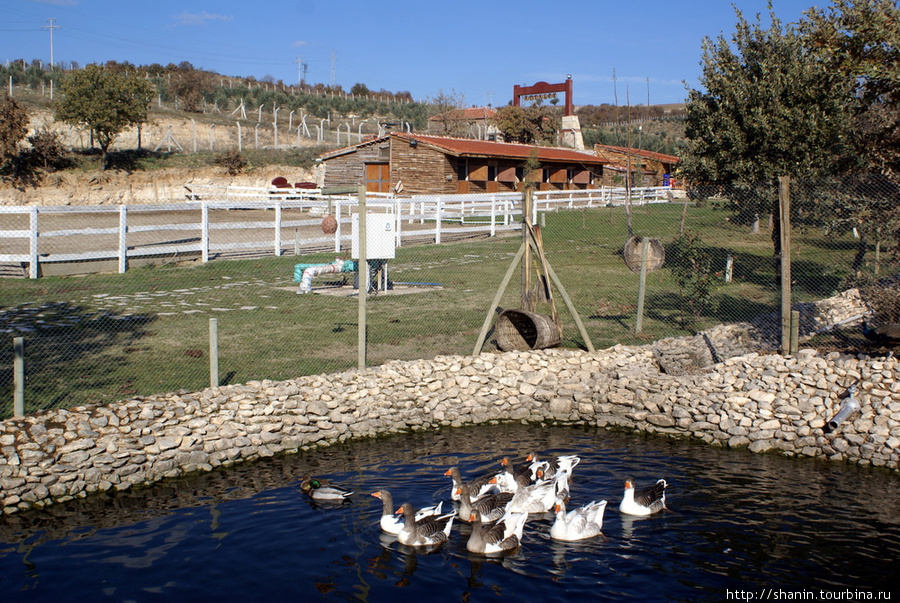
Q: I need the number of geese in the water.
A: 11